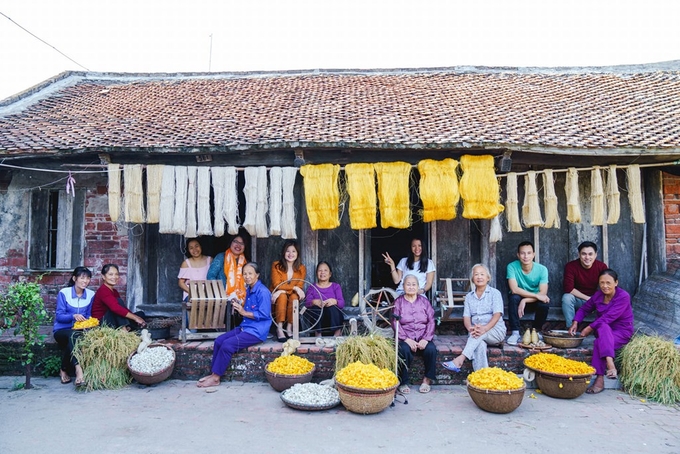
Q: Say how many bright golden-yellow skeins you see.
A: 5